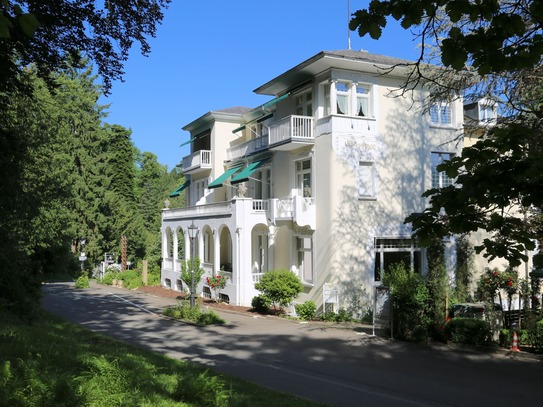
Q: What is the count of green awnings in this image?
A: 7